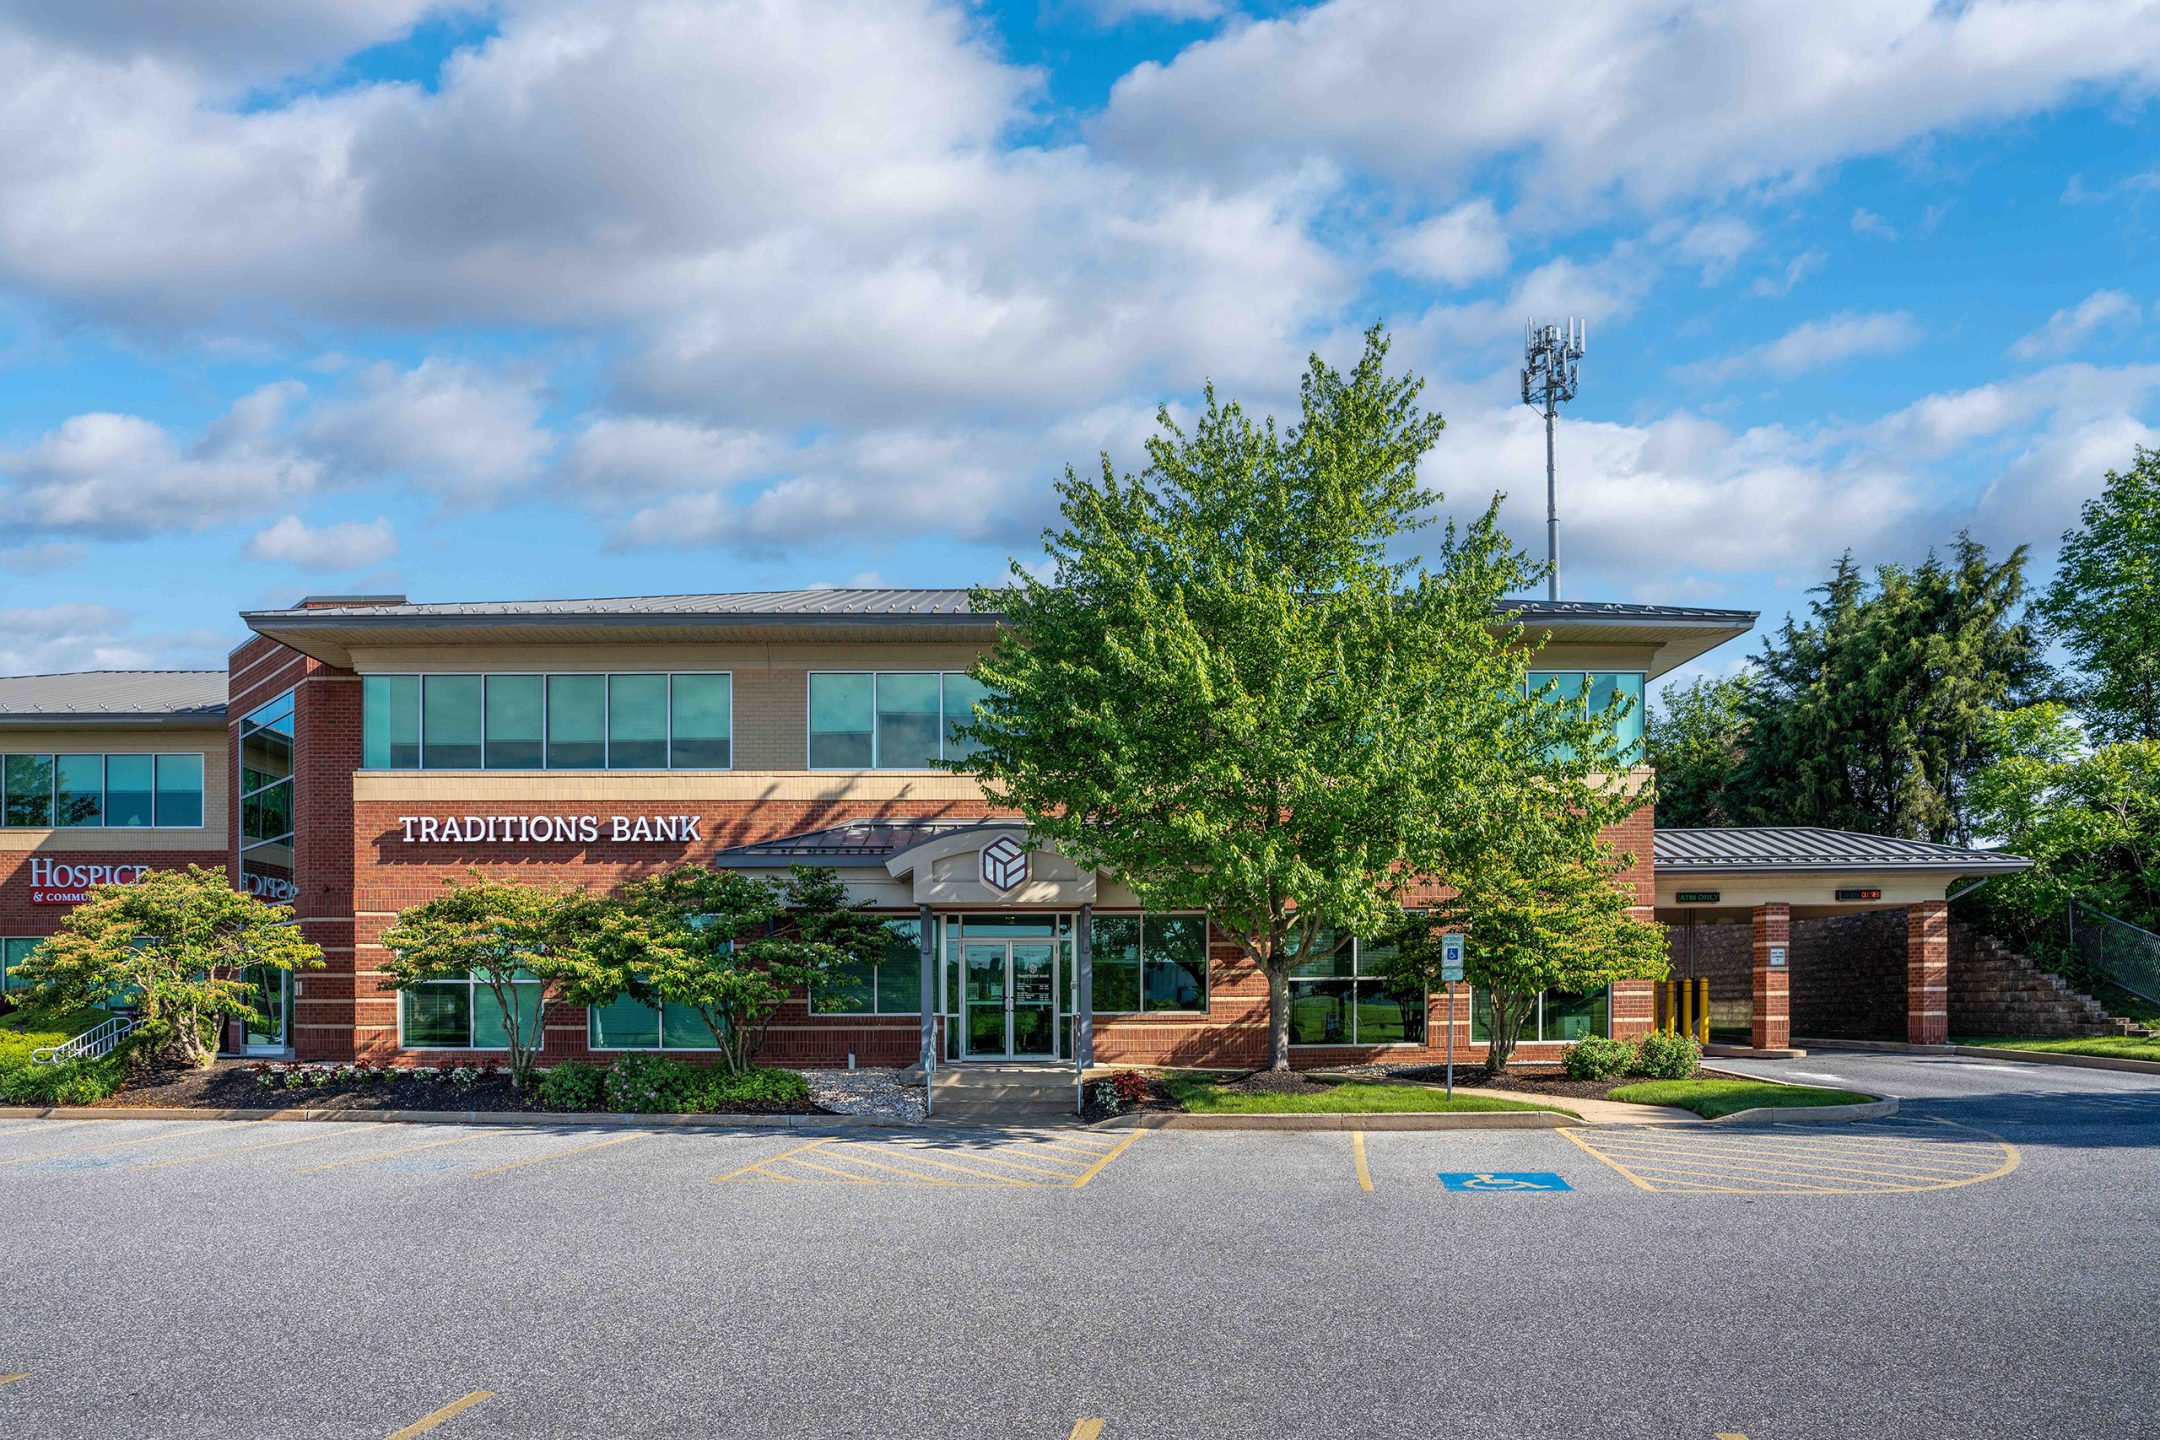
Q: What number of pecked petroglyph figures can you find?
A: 0